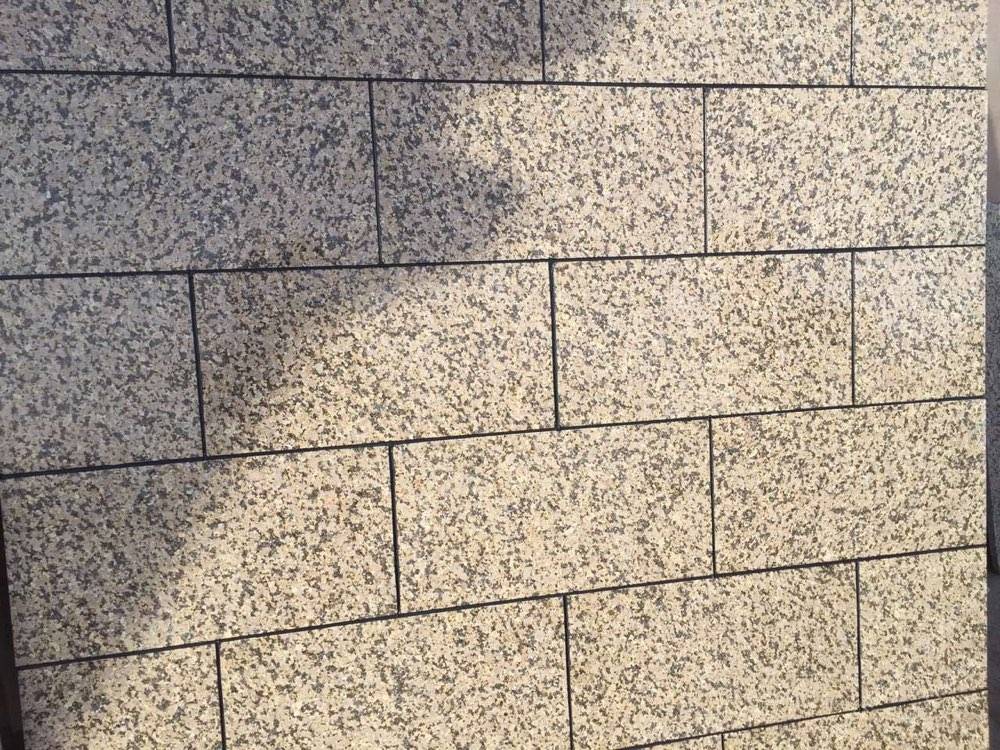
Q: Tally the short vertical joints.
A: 14